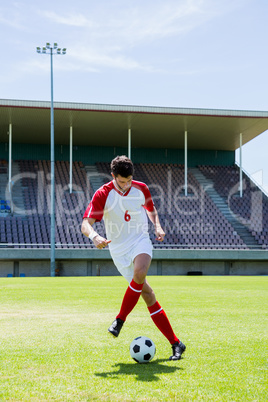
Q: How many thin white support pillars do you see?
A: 5